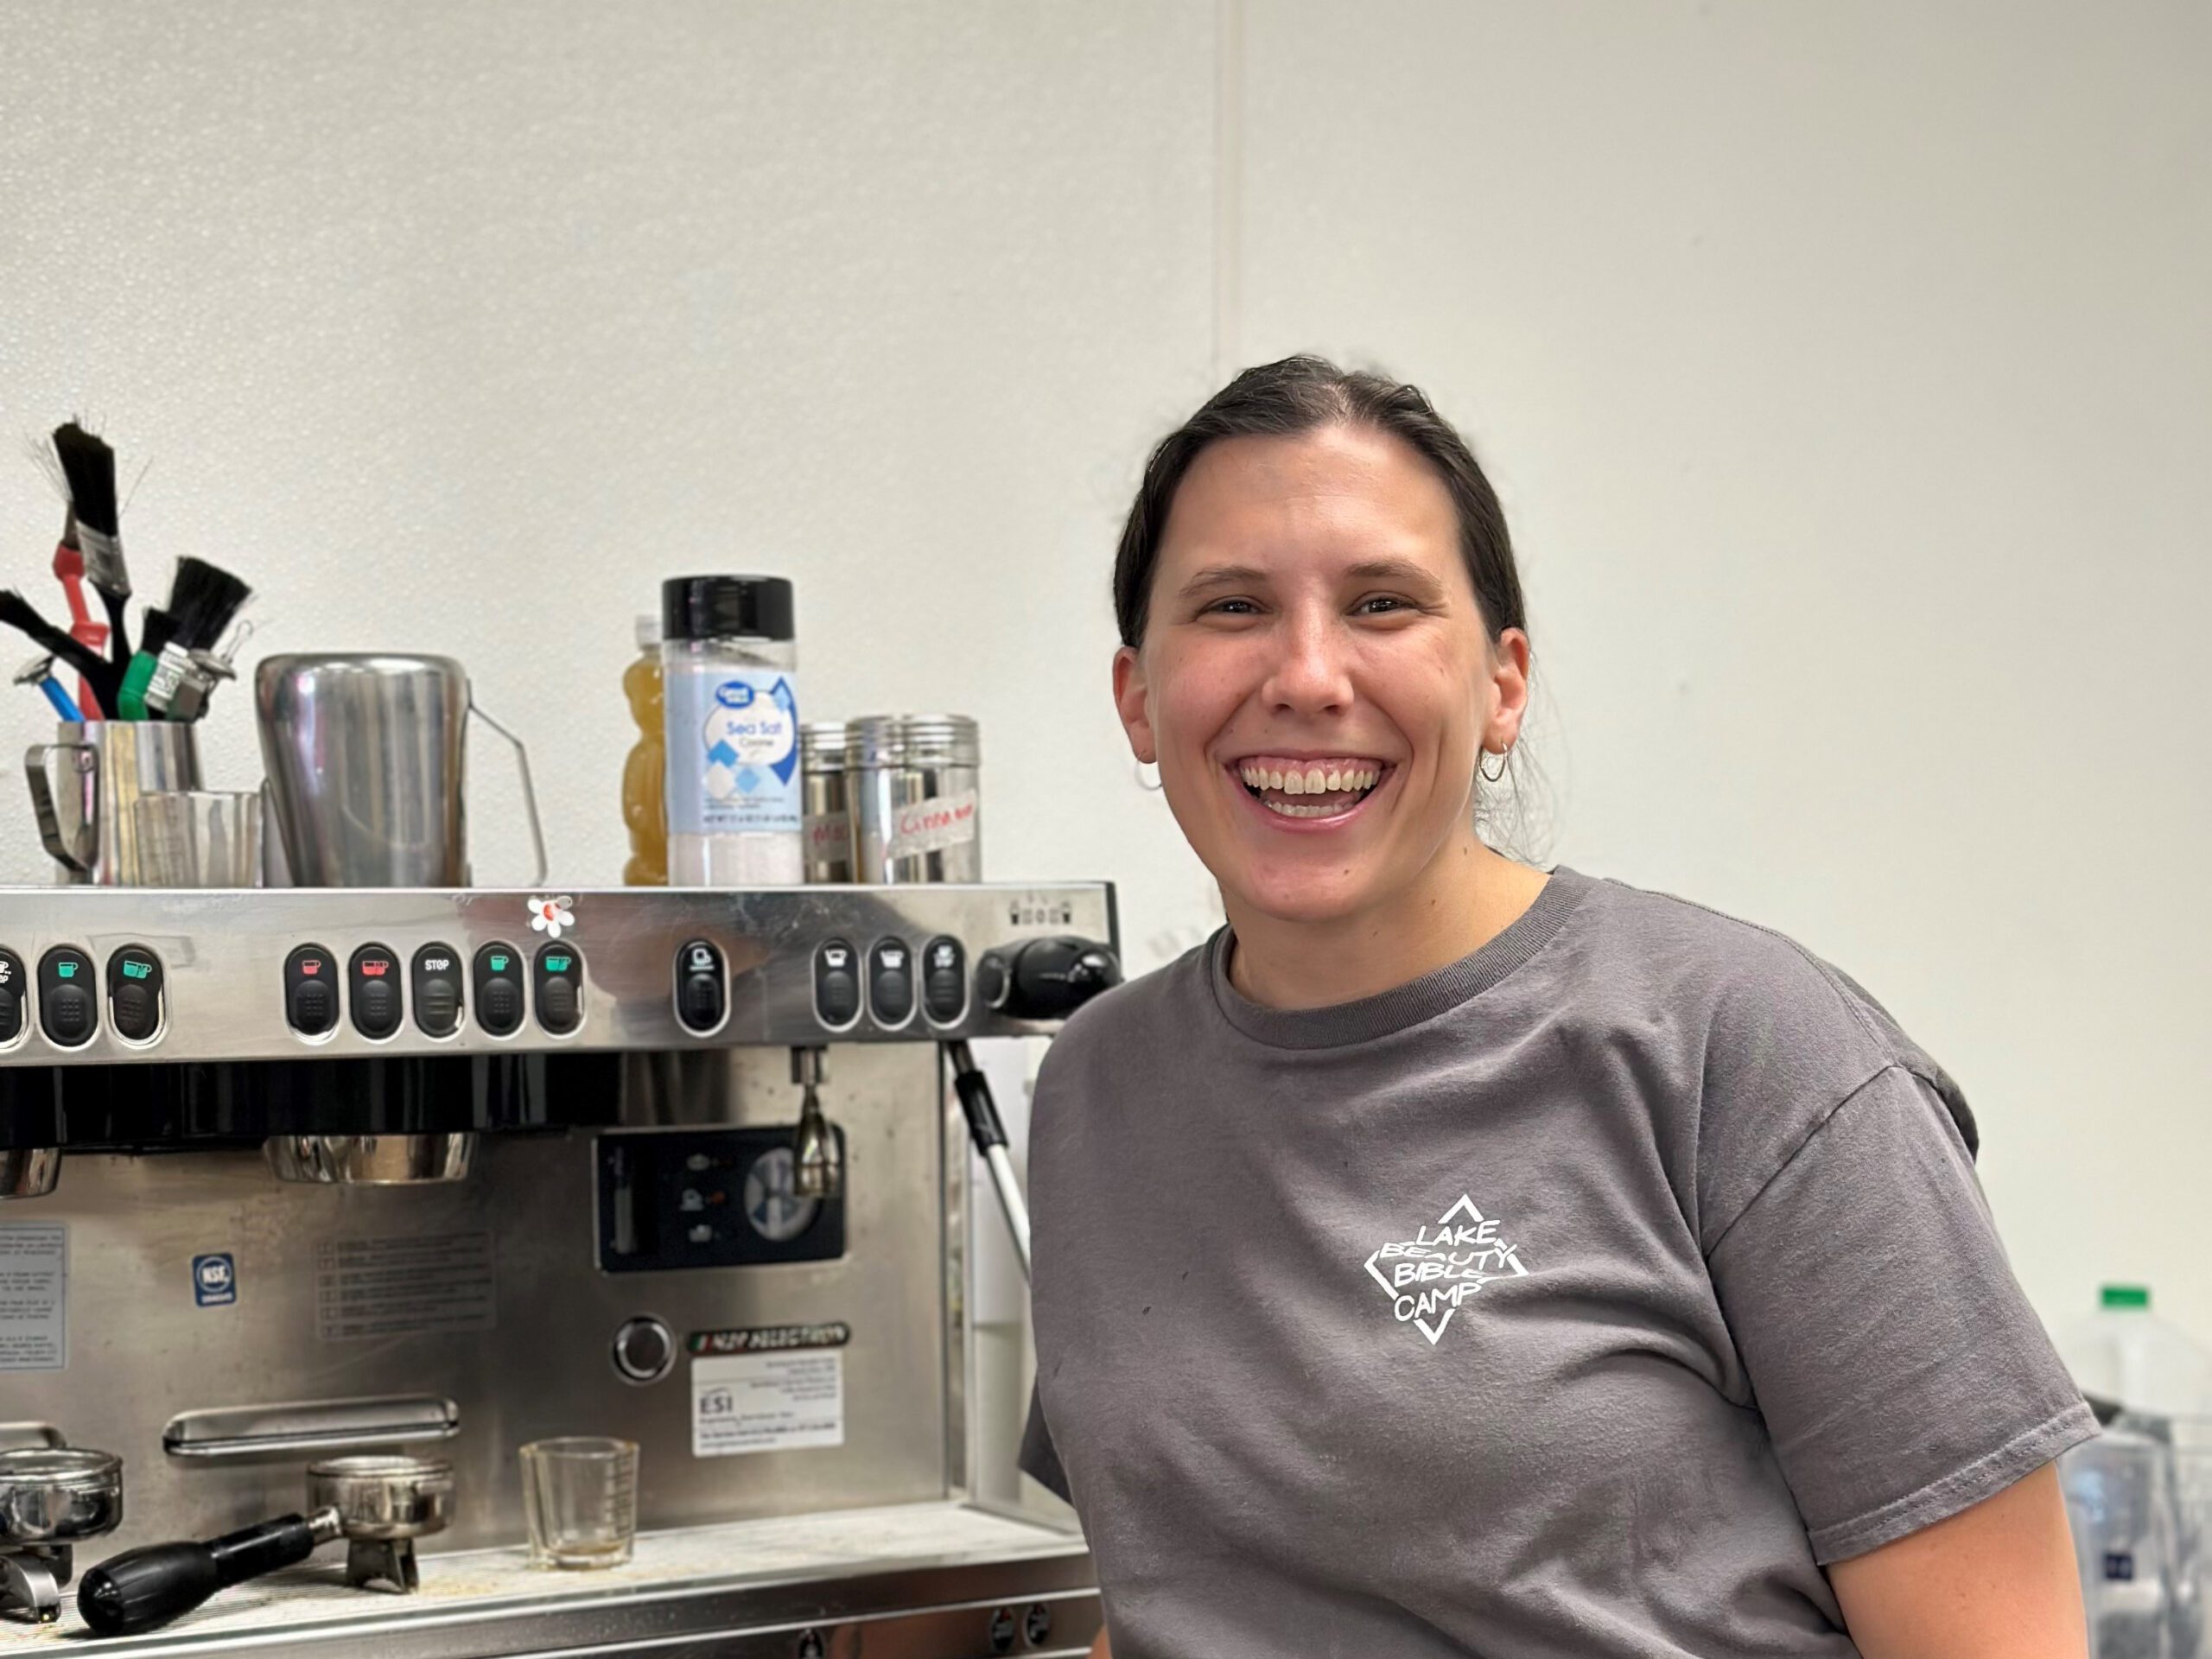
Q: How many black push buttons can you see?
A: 12